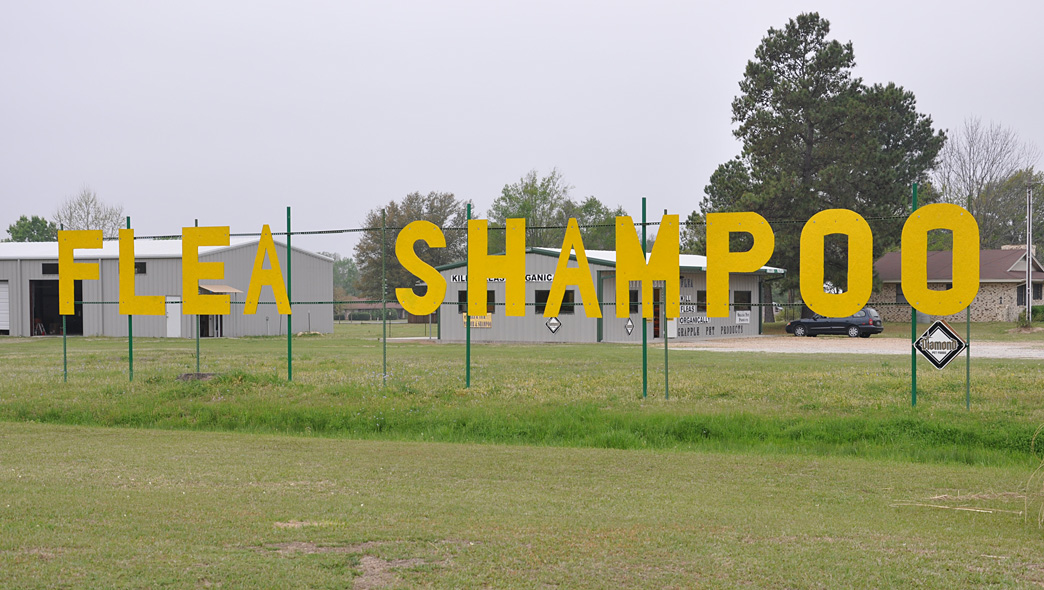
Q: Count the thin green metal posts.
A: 10